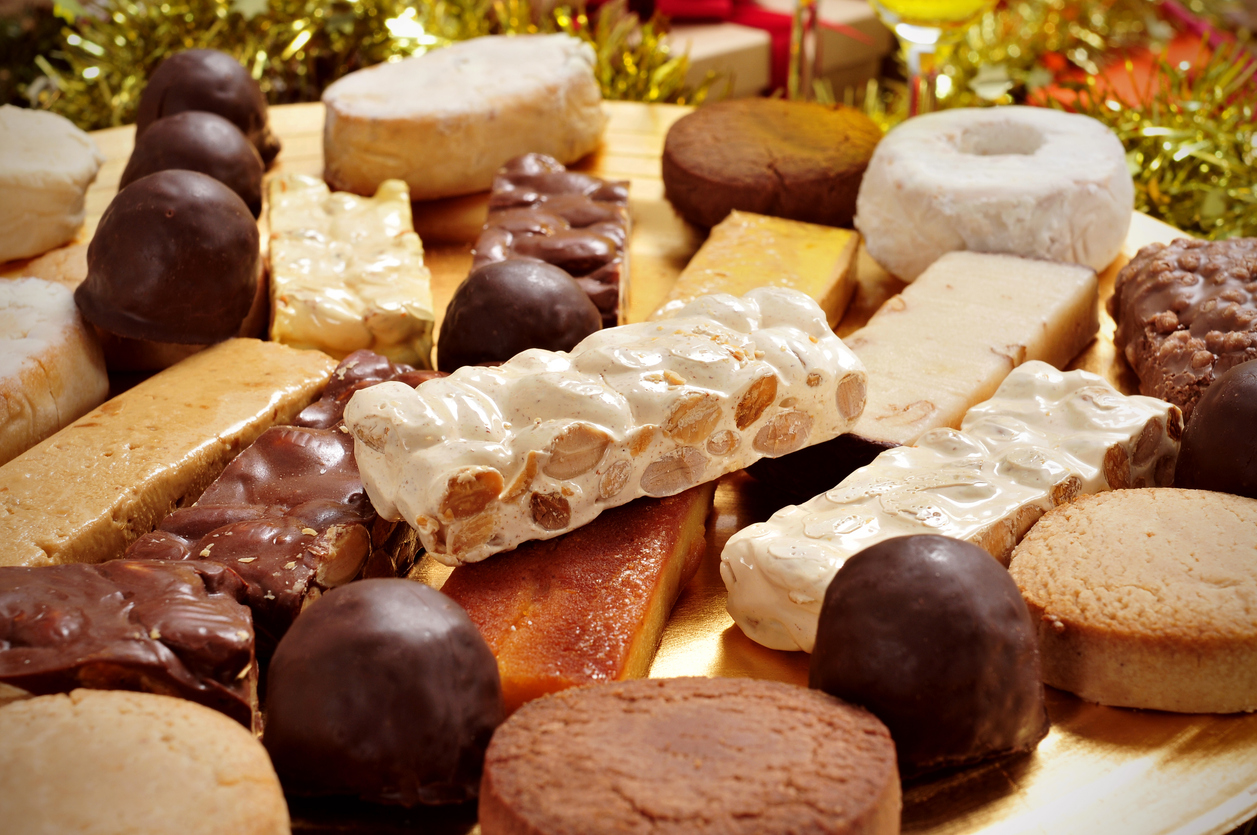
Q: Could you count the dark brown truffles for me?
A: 7